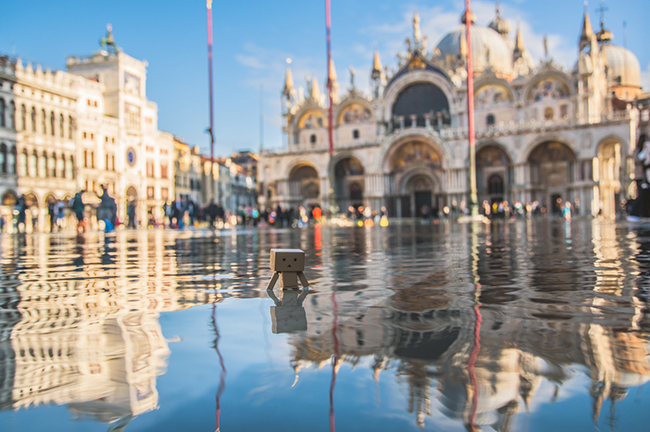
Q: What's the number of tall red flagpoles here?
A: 3